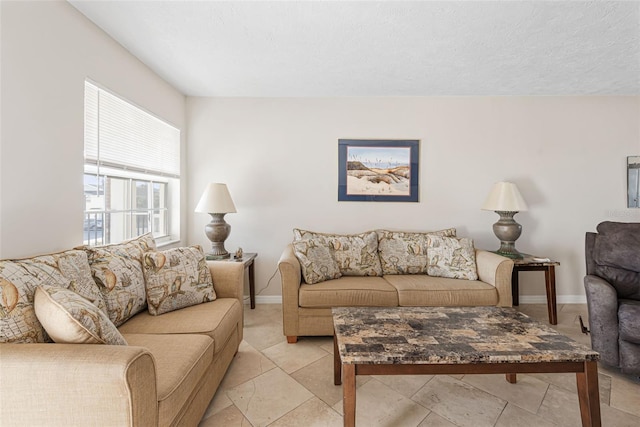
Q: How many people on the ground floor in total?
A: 0